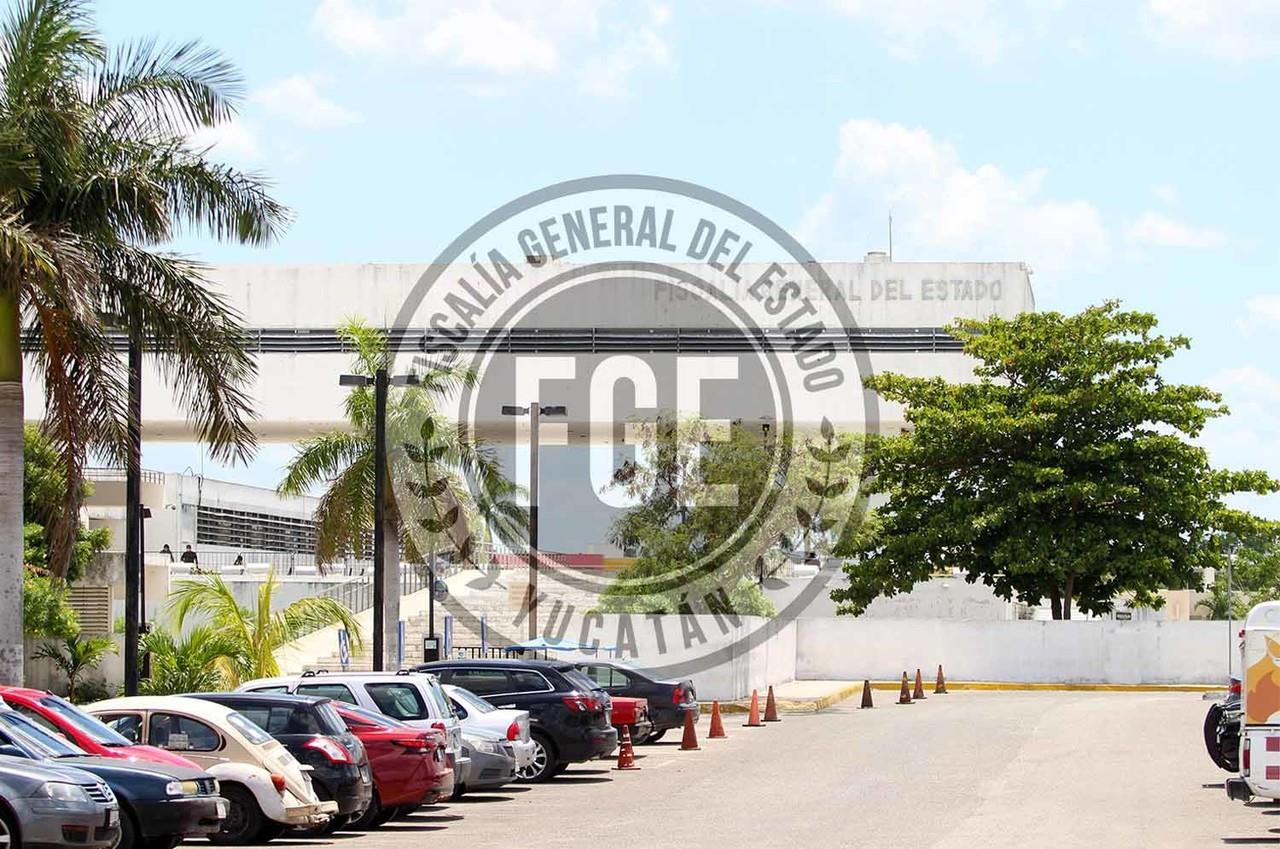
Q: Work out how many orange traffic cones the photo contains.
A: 9